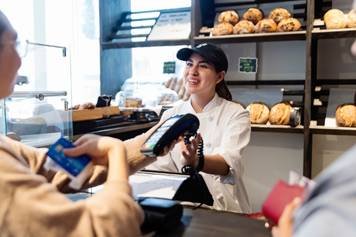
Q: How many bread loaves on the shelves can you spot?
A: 12